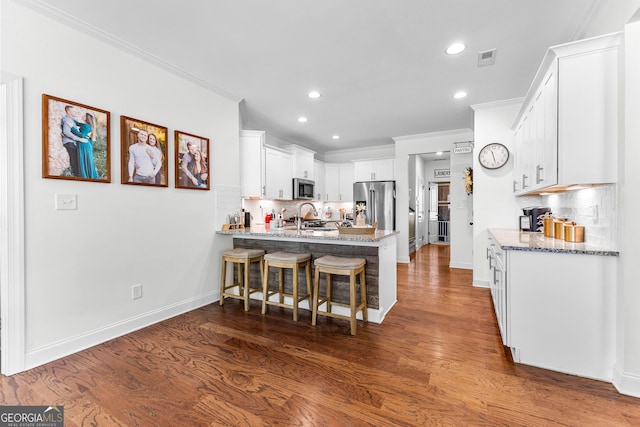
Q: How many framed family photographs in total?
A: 3